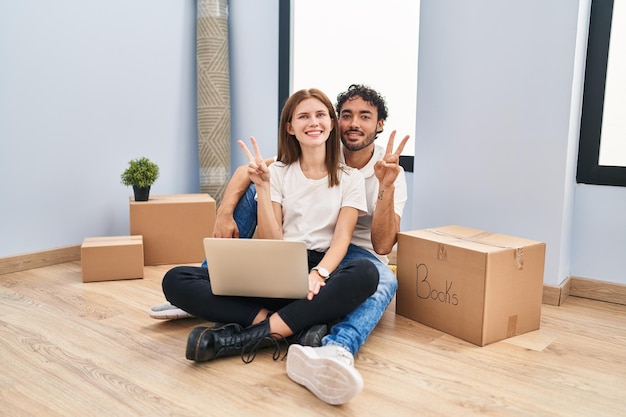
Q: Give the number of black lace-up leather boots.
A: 2